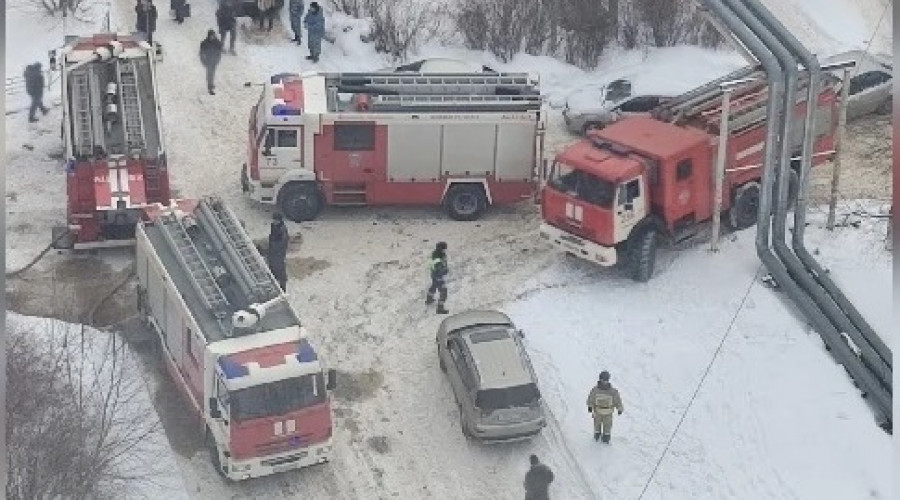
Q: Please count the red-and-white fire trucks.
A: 4